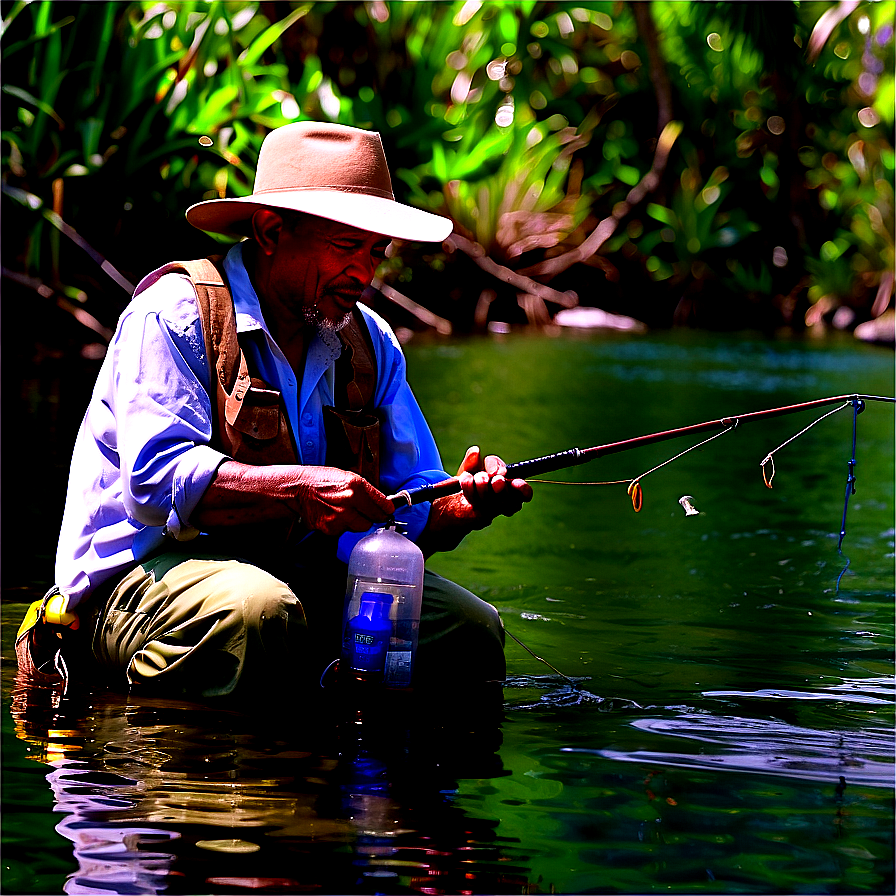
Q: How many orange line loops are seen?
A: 2